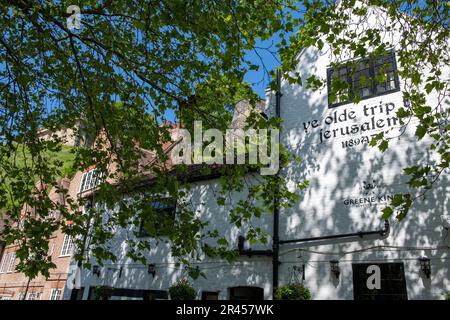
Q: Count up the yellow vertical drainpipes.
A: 0